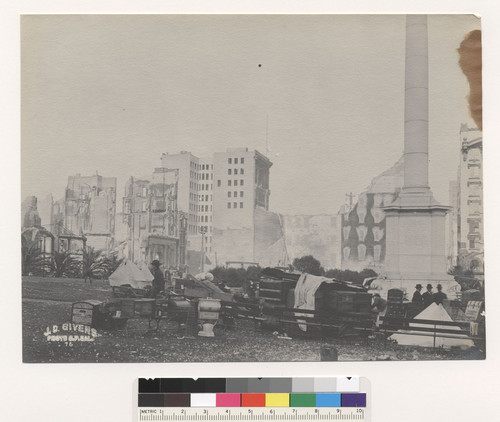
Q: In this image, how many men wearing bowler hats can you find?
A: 3